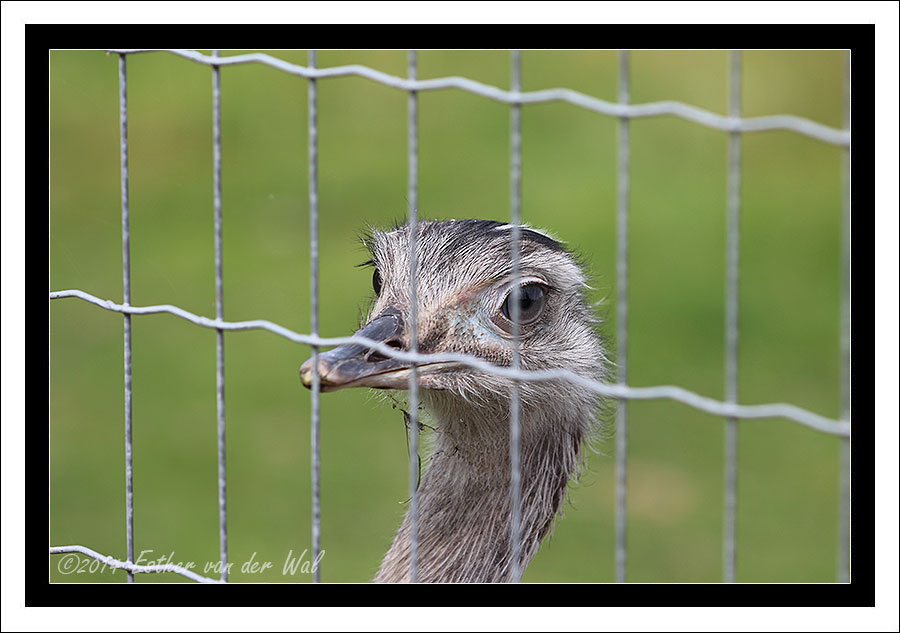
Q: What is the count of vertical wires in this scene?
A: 8